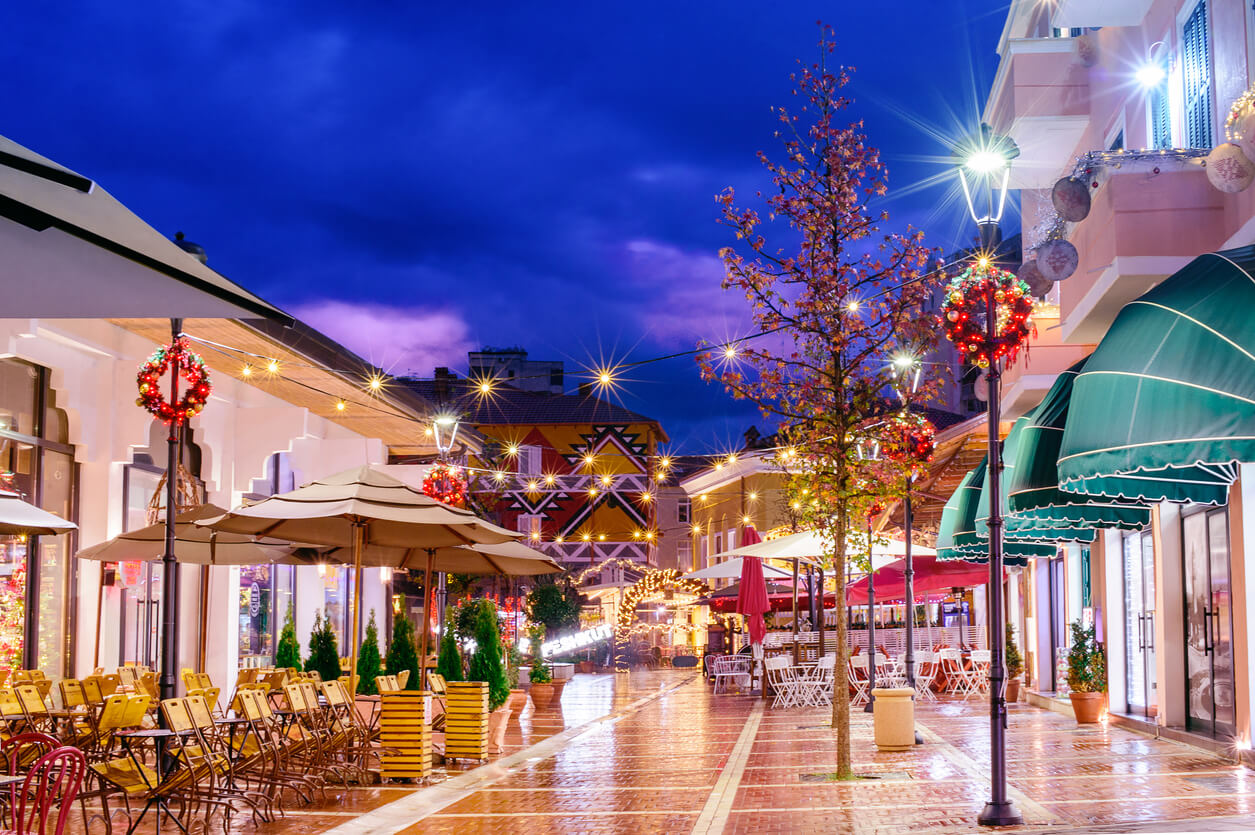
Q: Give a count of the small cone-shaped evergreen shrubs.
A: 6